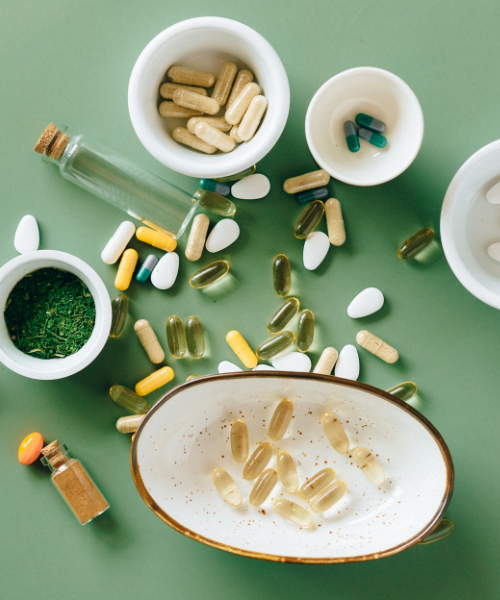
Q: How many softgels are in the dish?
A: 11